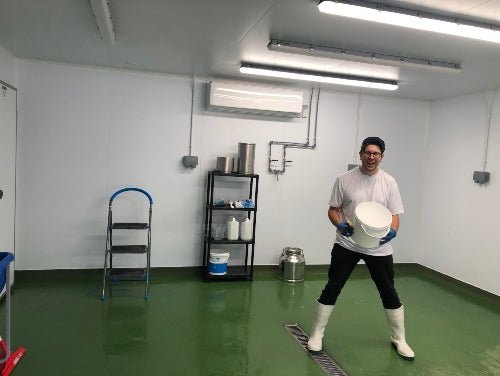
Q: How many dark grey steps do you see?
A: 3